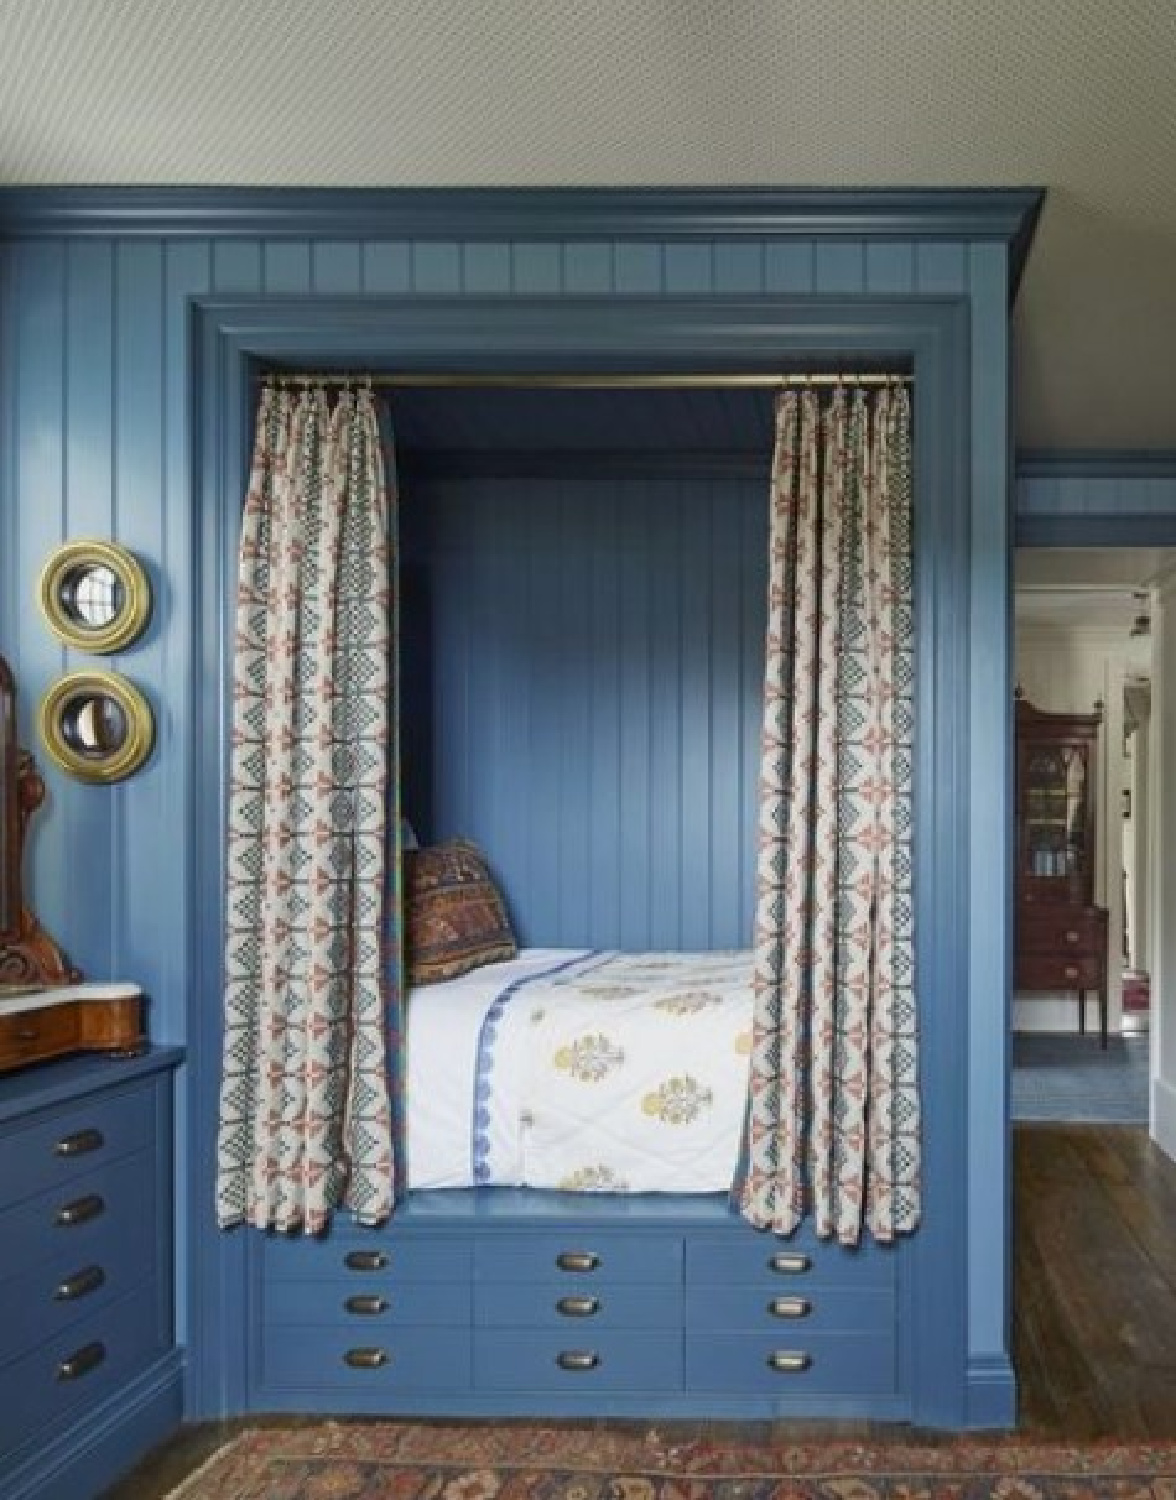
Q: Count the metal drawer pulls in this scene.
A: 13